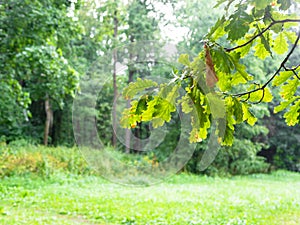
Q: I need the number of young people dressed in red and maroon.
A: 0